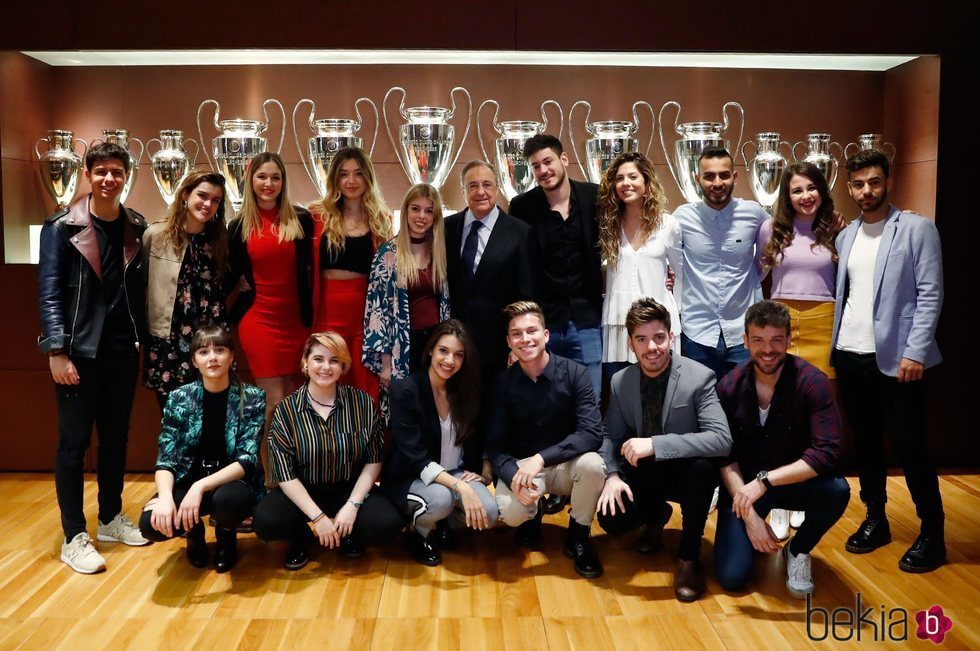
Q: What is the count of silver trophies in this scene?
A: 12